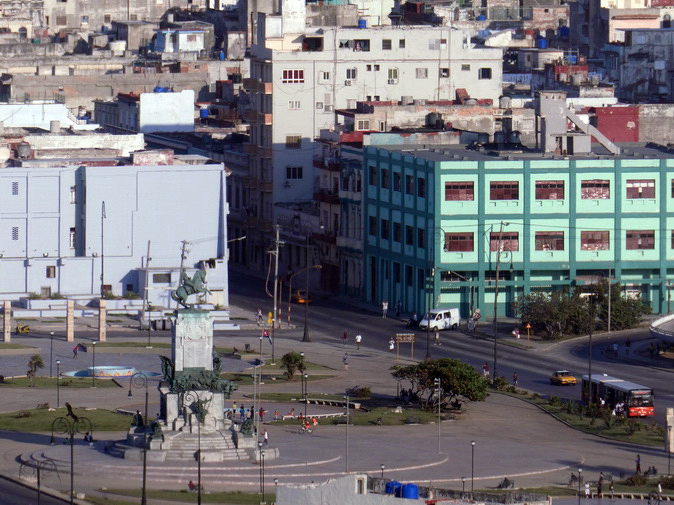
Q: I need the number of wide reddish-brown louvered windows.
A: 10